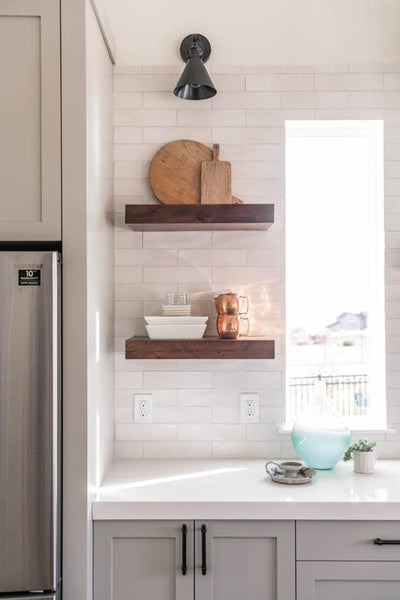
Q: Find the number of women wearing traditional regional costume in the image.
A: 0